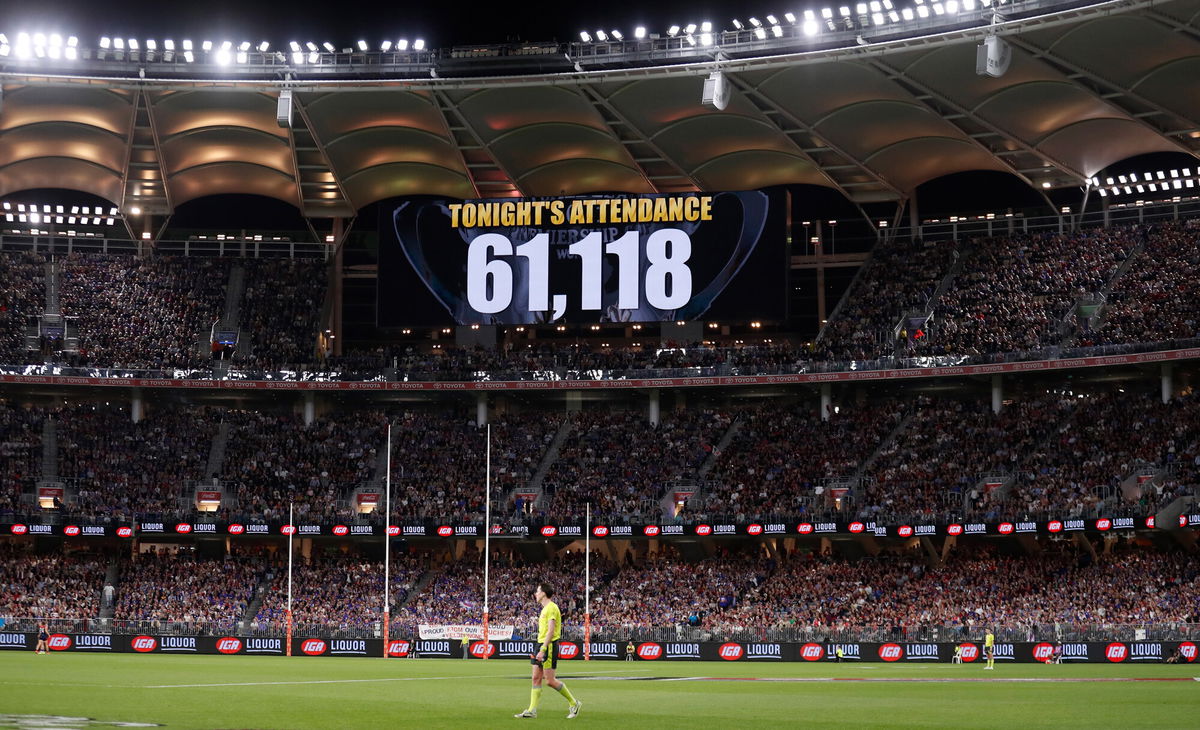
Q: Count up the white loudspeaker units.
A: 3